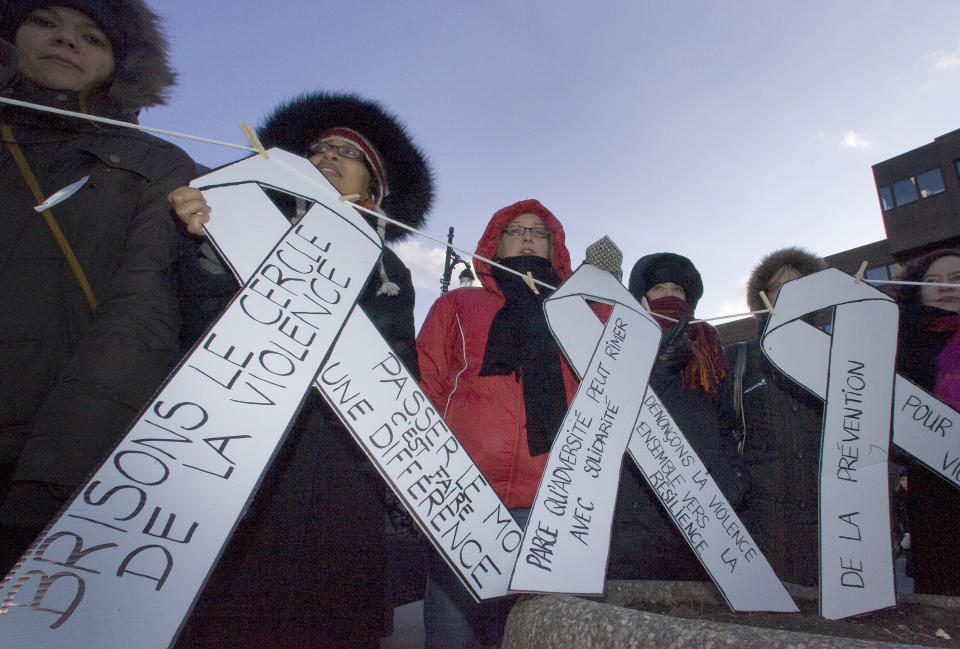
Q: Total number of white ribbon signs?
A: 3